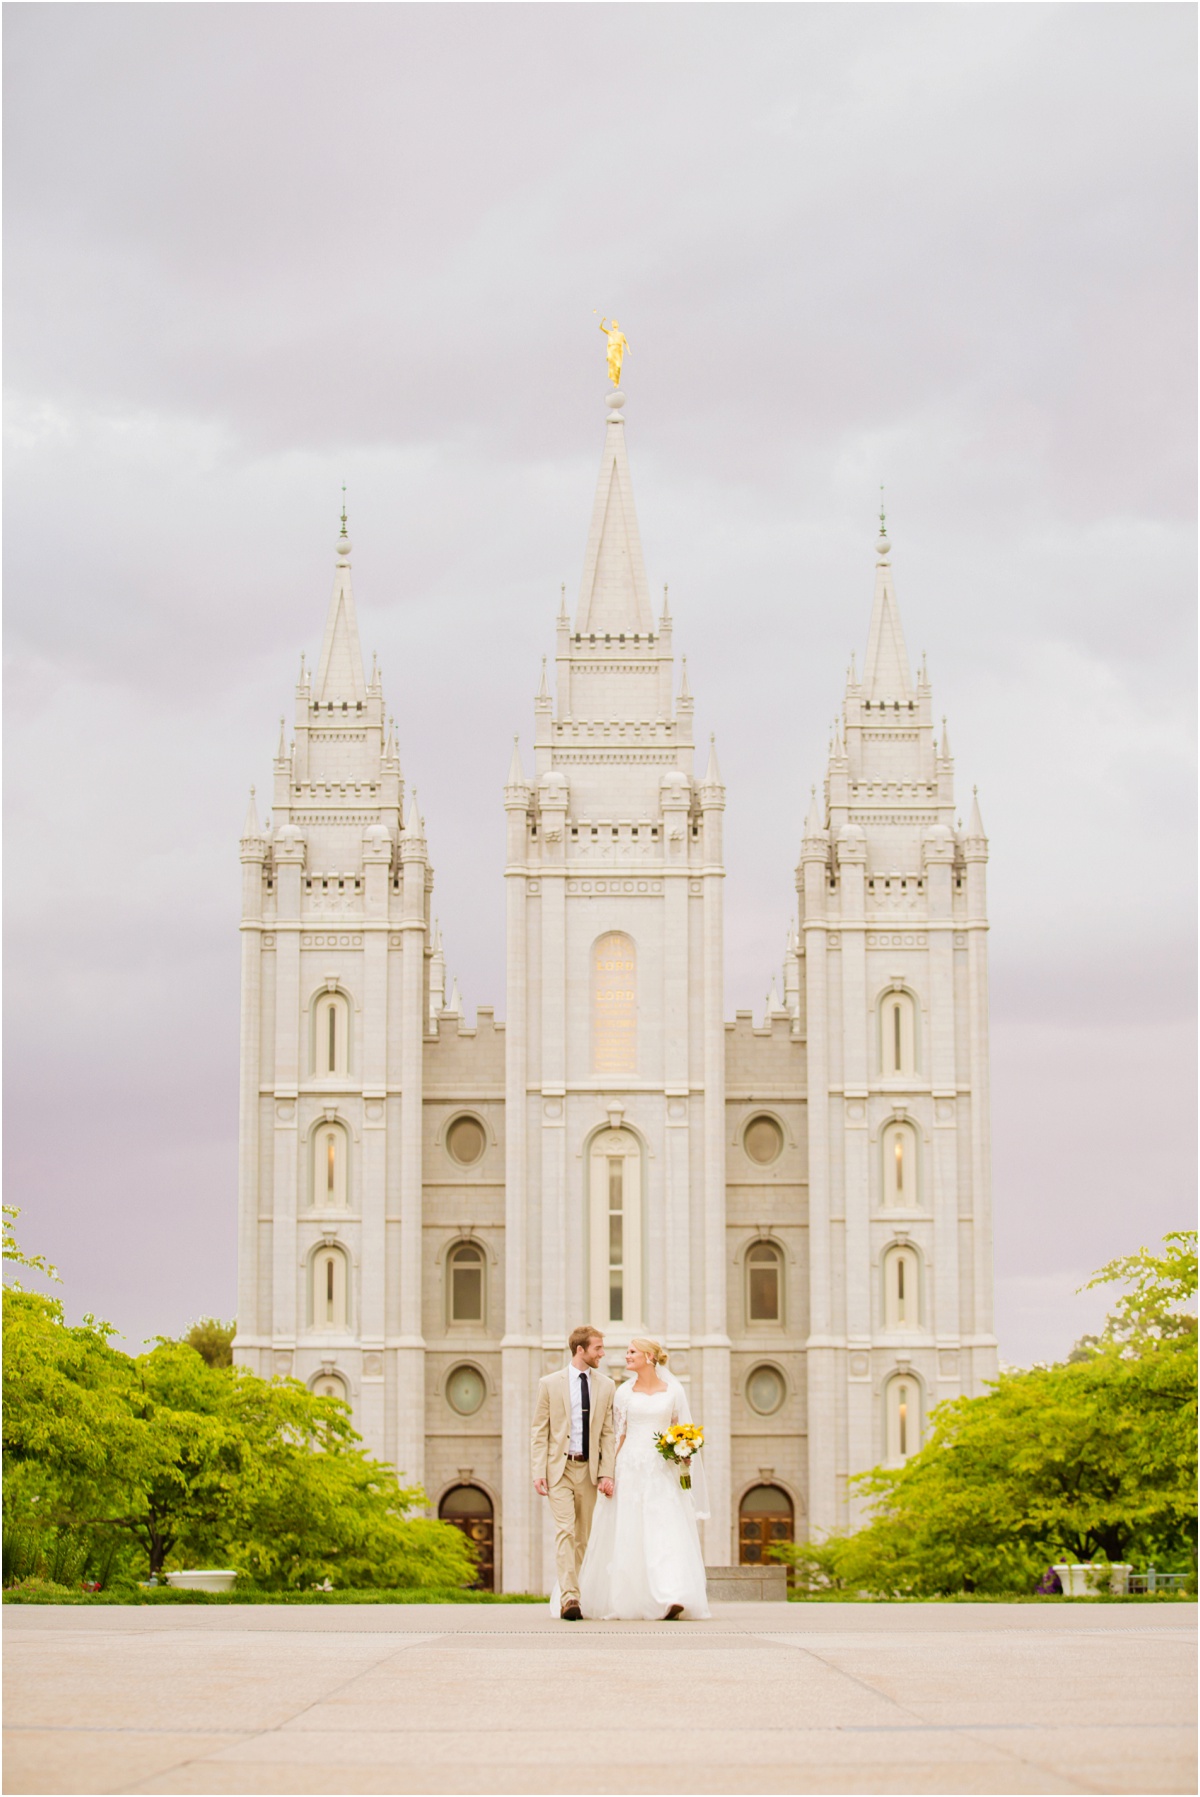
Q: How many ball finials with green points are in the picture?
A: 2